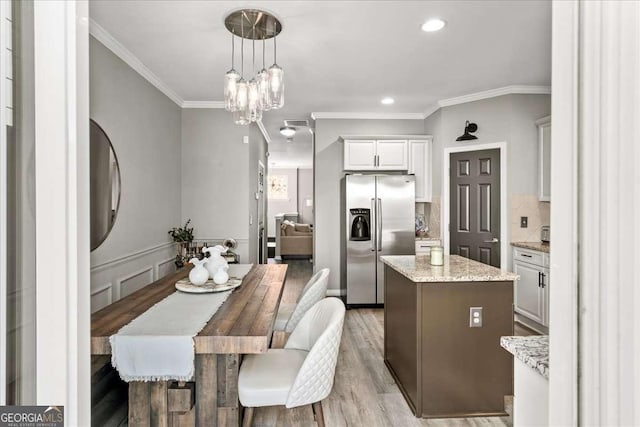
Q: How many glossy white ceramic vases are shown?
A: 3